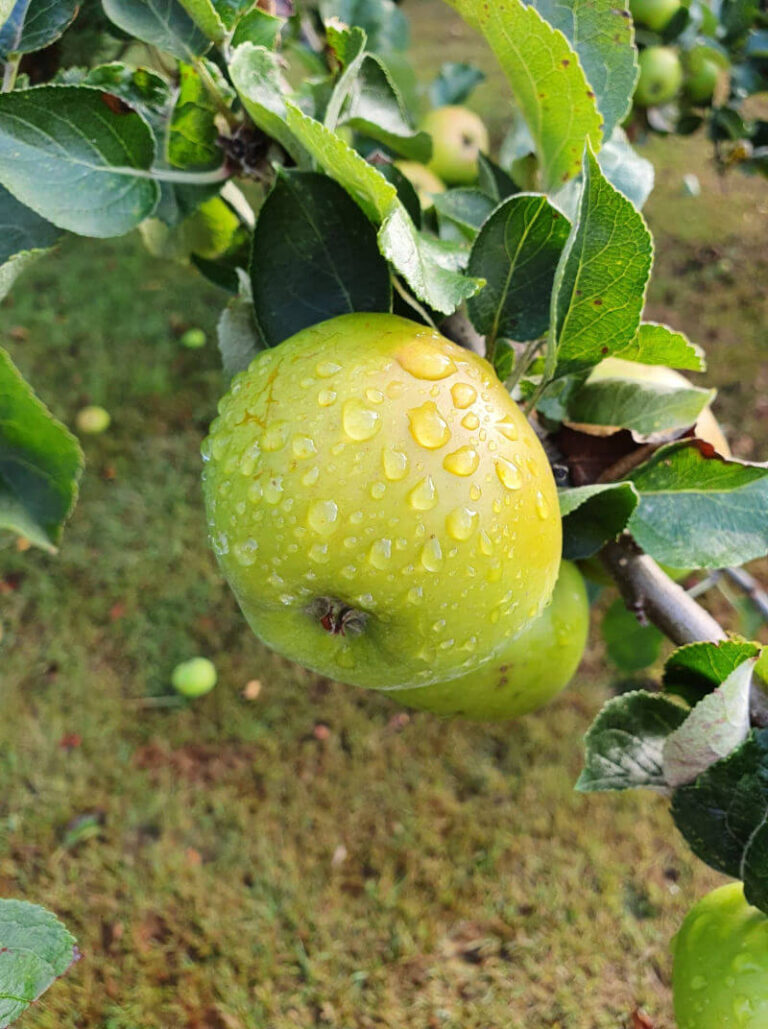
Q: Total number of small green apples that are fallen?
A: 3